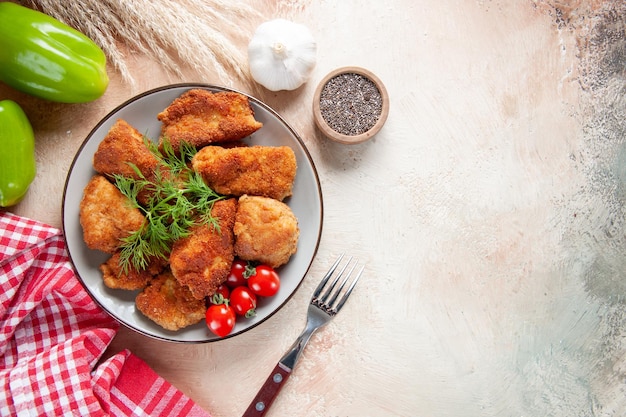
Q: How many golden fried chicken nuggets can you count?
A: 8